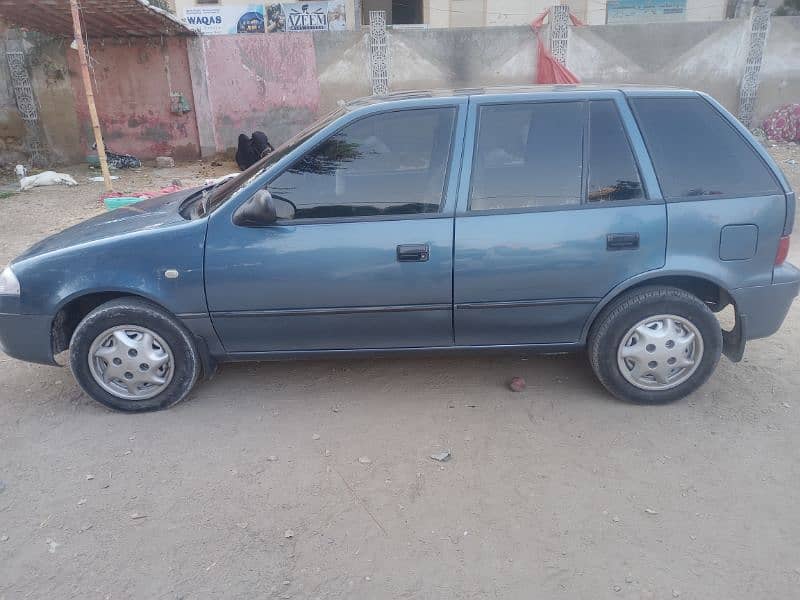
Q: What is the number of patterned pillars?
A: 4